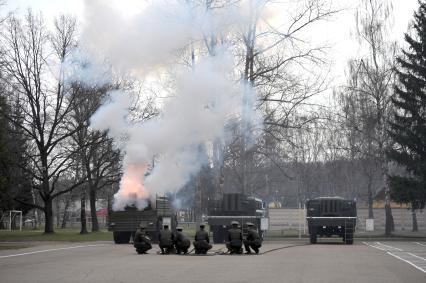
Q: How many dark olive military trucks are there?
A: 3